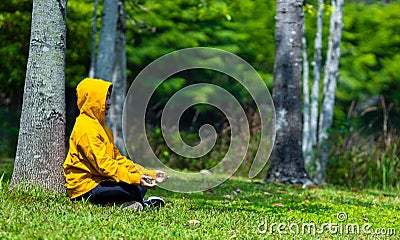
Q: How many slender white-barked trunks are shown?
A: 3